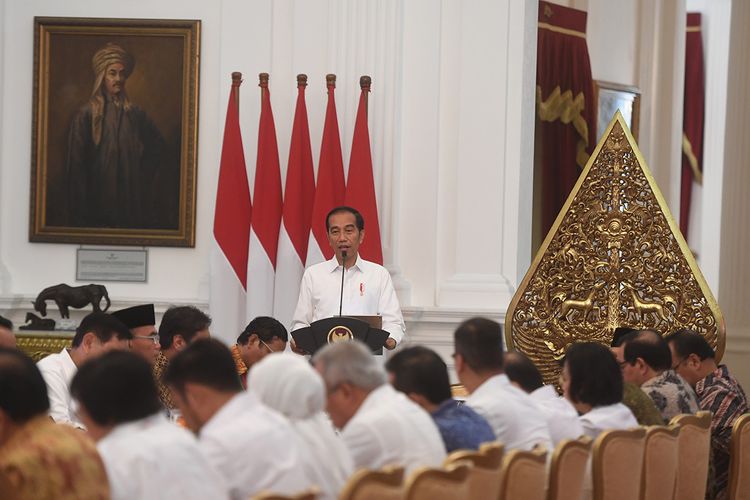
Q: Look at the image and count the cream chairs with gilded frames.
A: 10